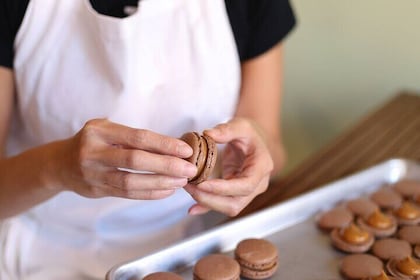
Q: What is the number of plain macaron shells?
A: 7